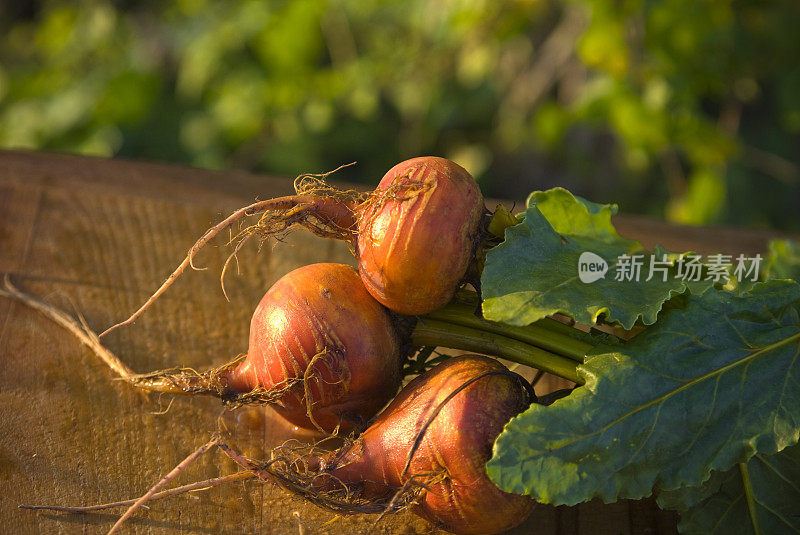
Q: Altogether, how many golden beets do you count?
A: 3